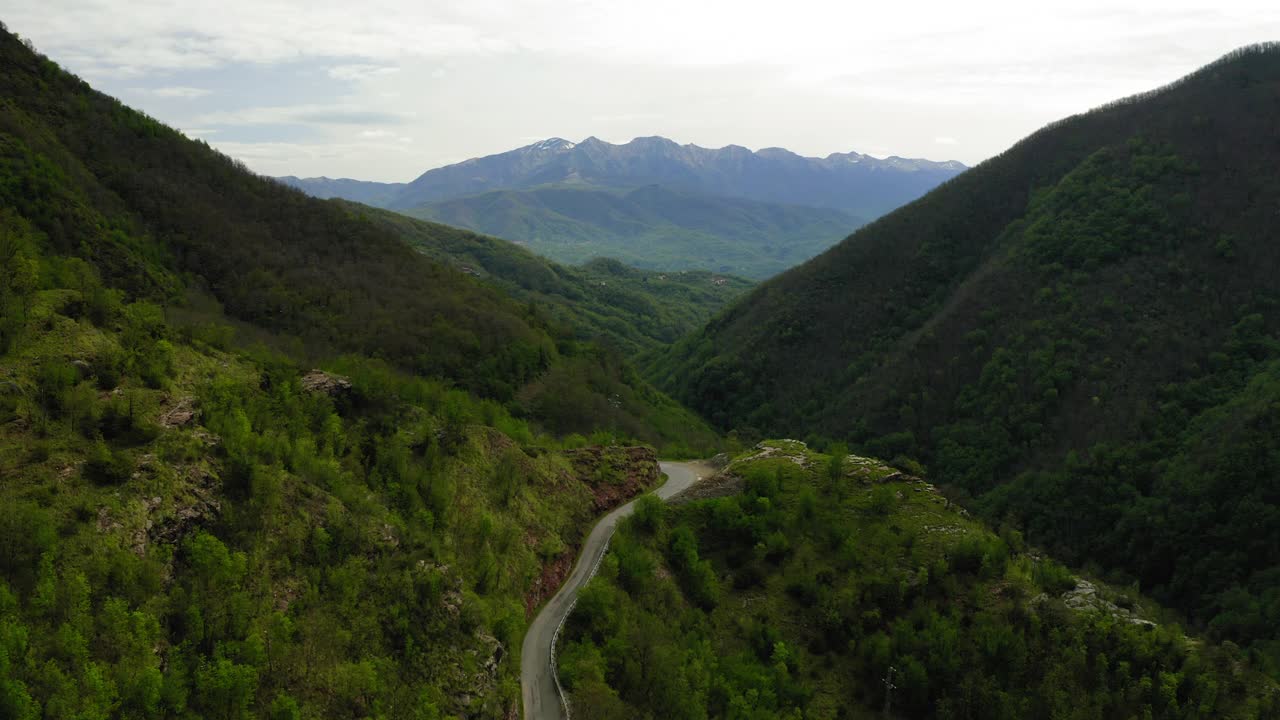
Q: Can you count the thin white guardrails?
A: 1